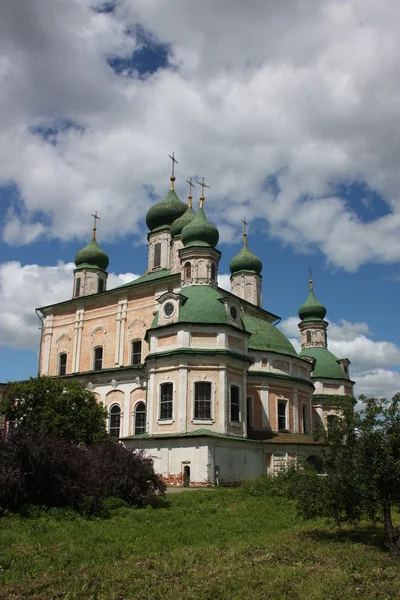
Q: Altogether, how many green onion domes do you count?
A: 6